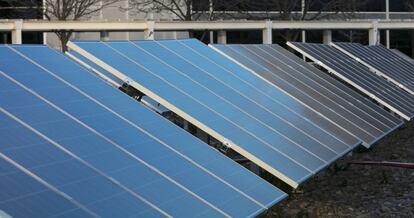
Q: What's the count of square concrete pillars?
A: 4